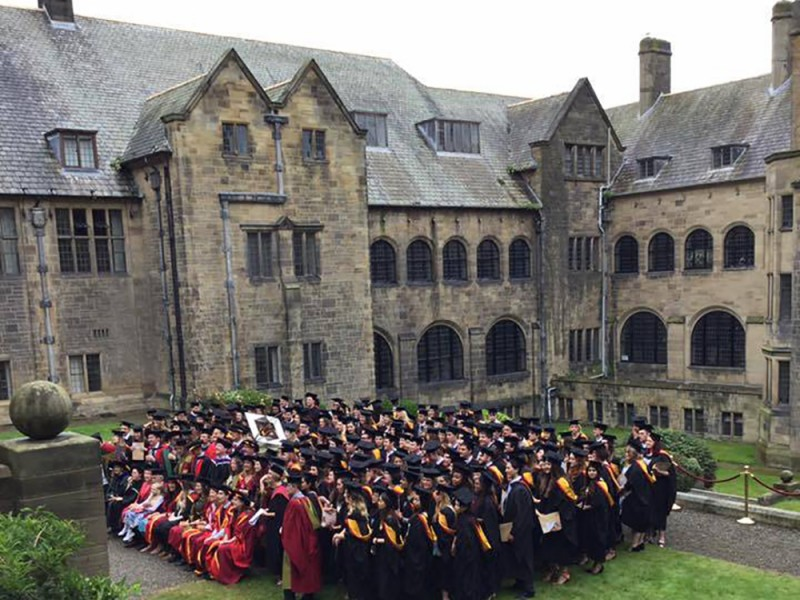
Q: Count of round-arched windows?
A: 14